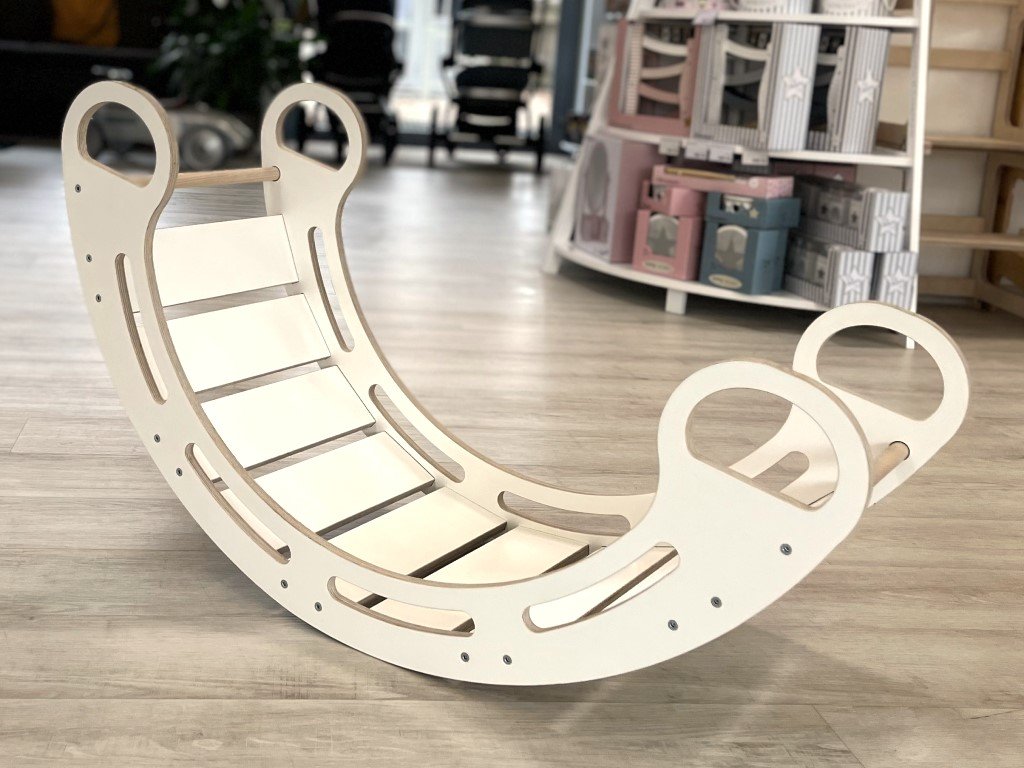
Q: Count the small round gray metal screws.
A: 12